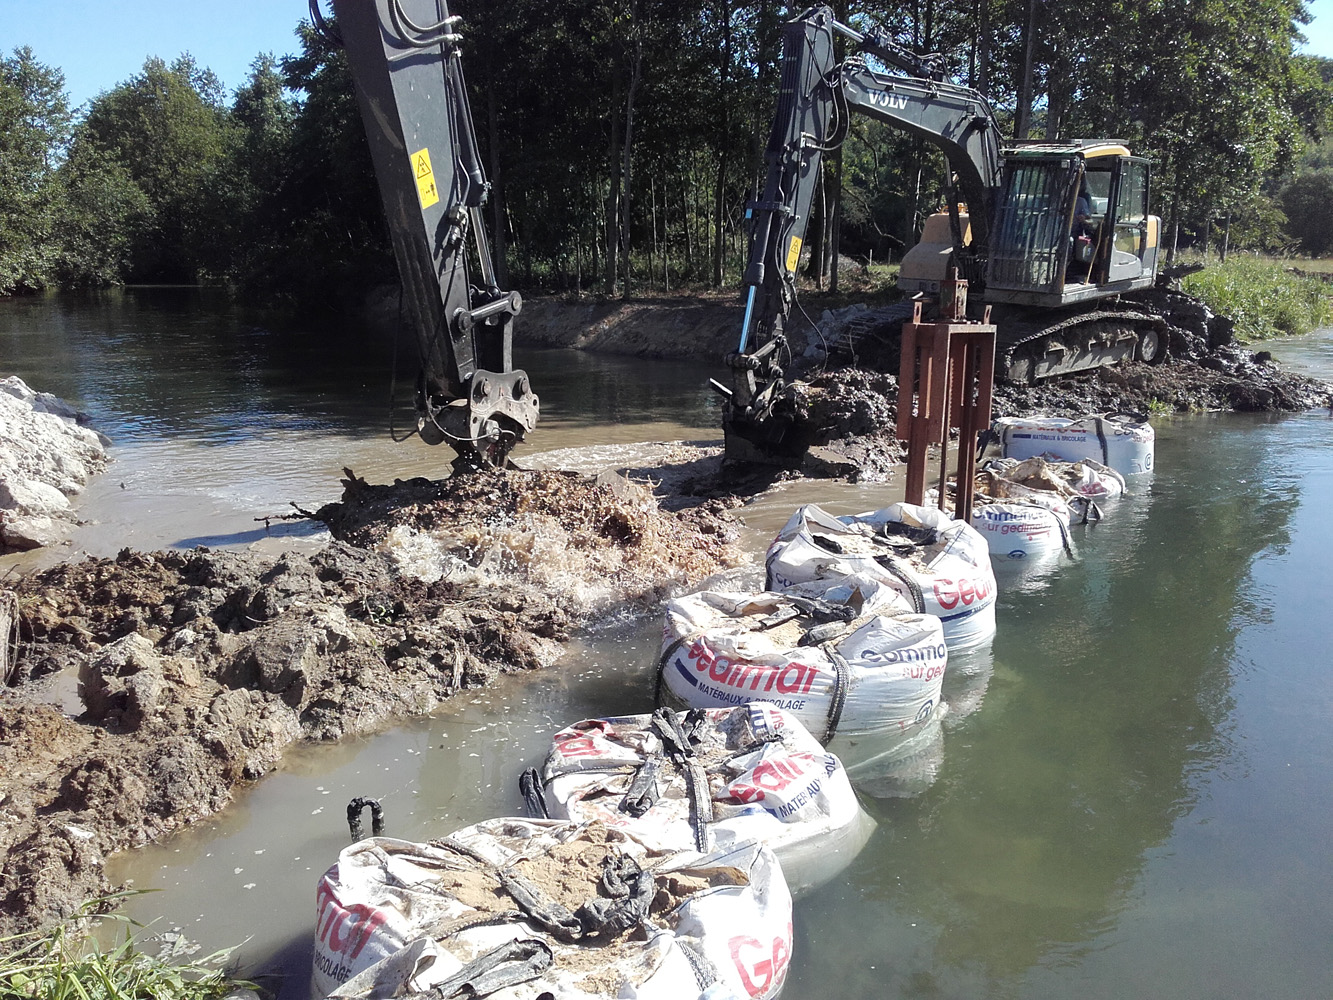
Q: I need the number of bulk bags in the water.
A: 7